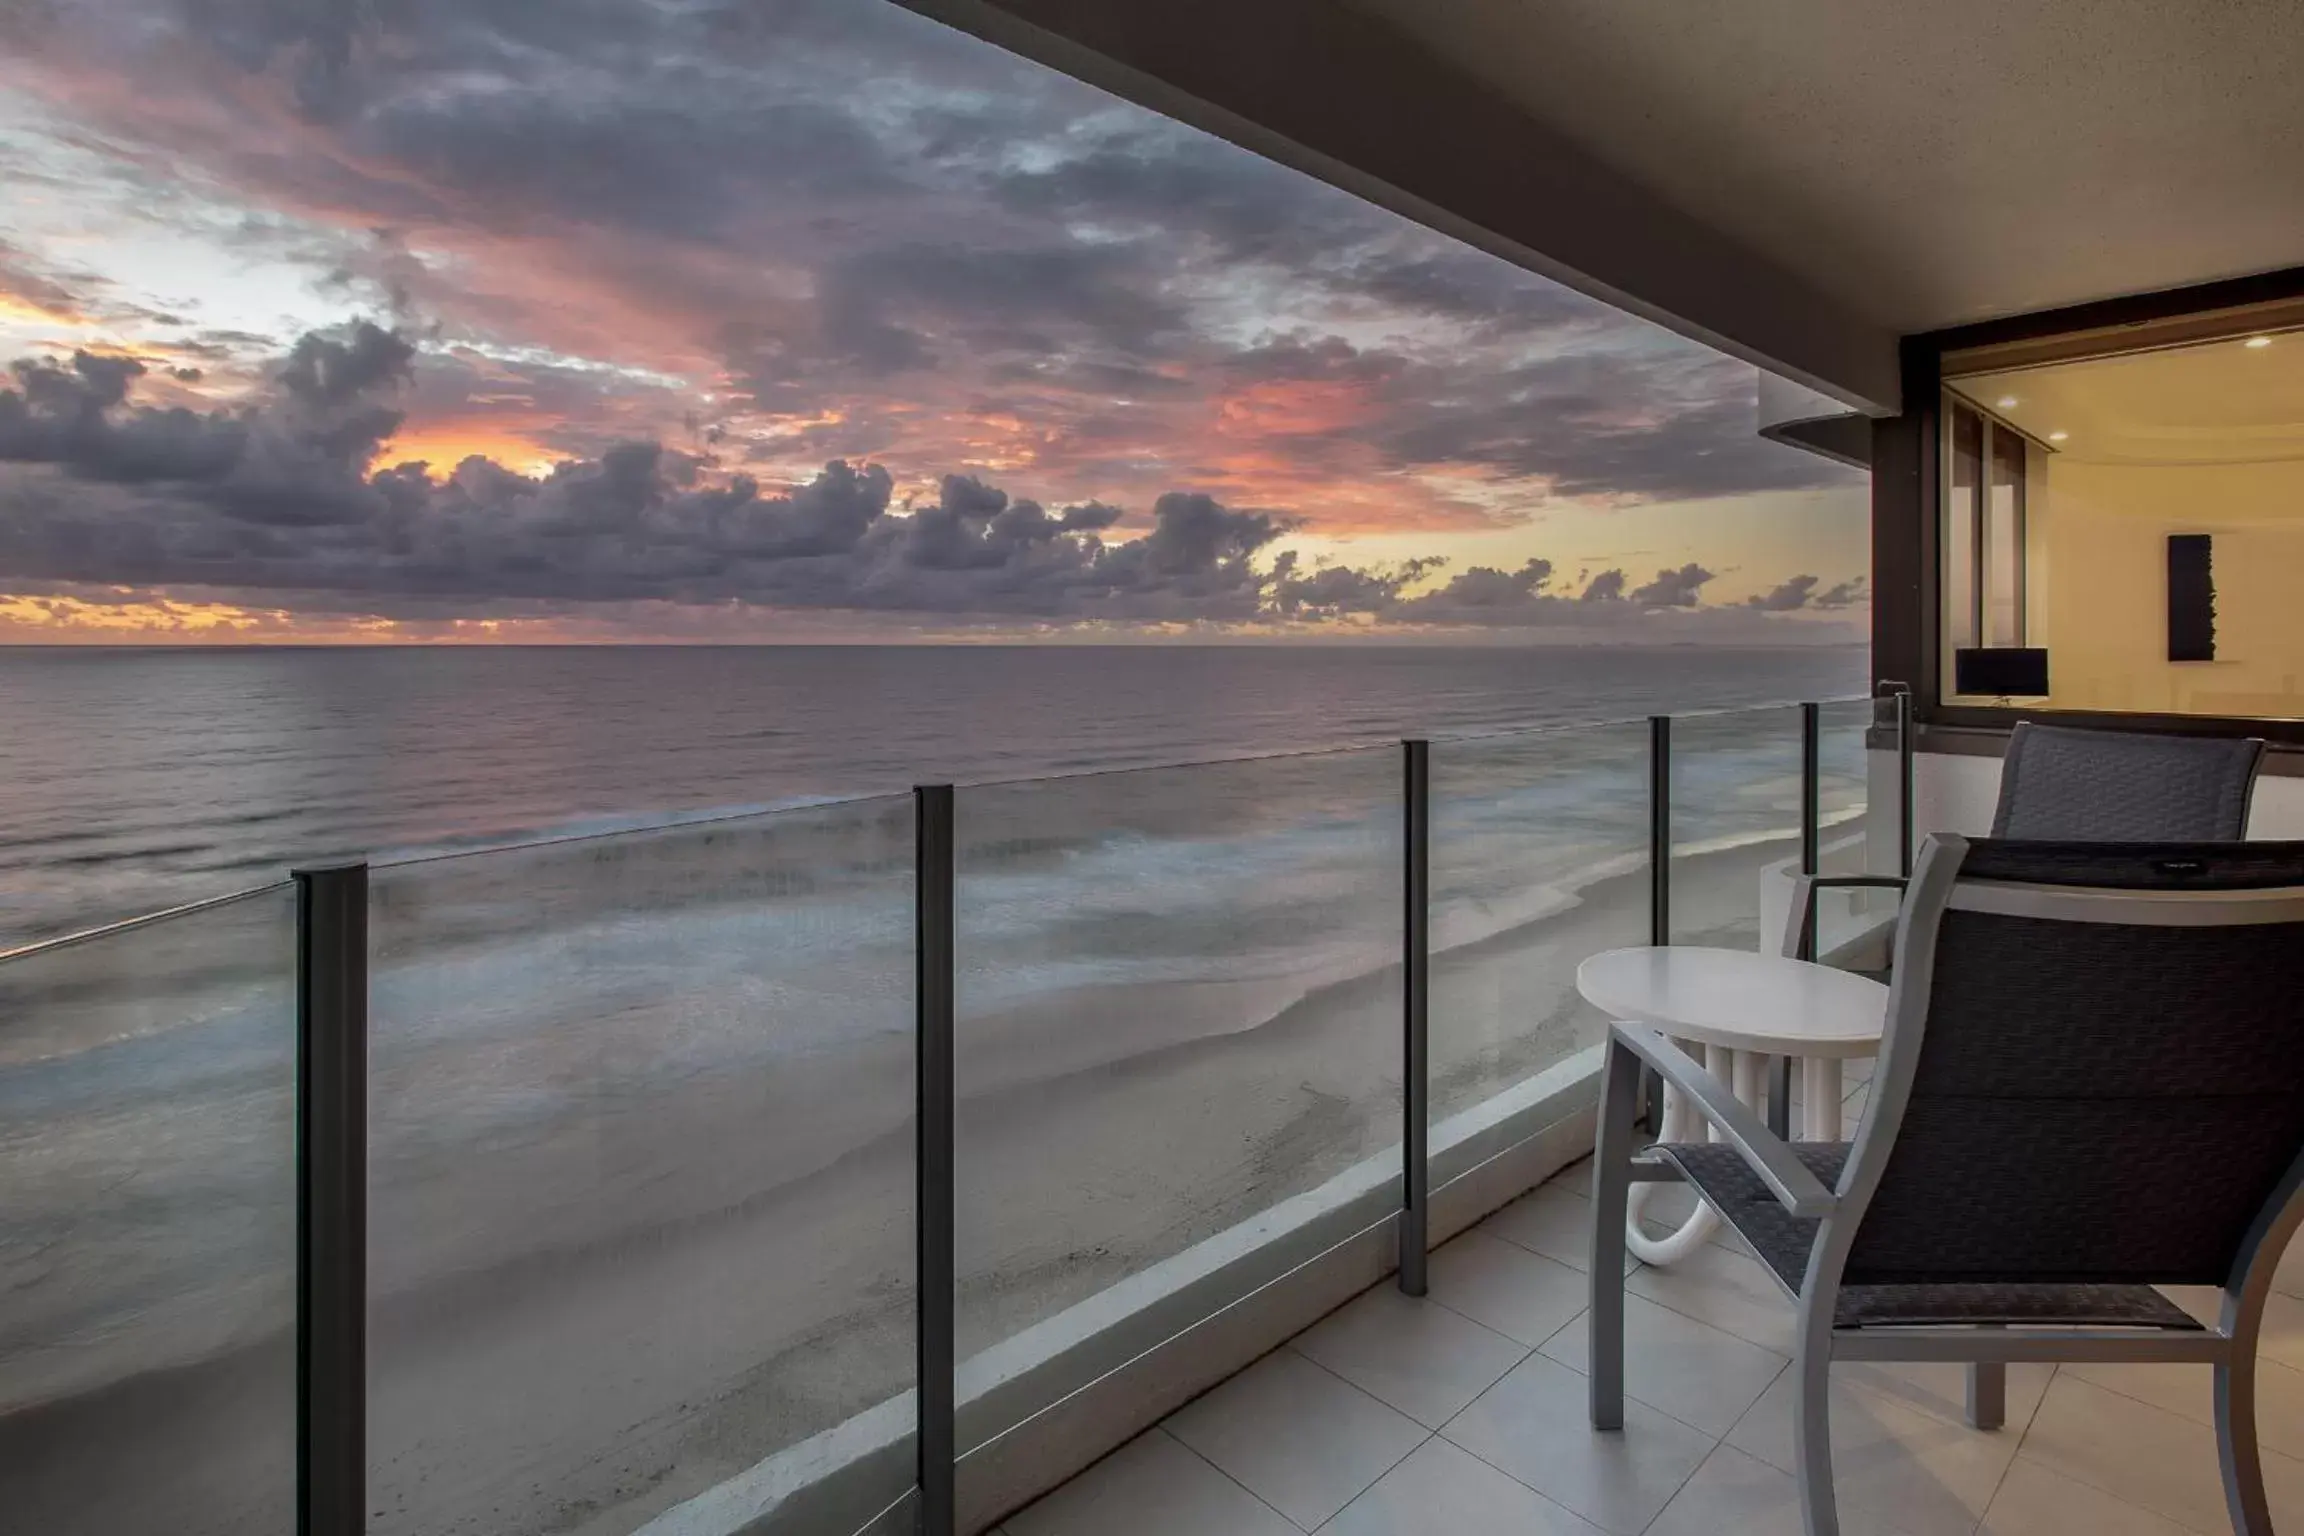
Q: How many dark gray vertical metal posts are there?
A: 6